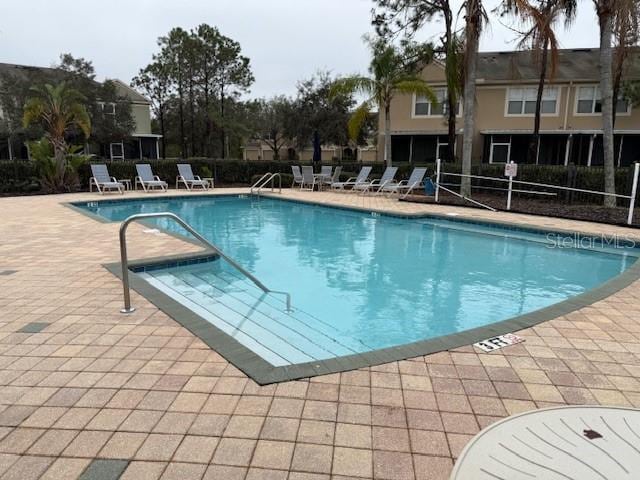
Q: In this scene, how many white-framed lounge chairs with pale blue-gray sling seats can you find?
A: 6